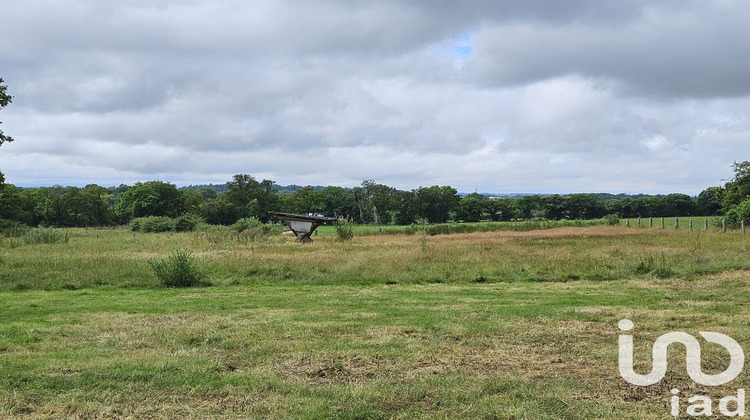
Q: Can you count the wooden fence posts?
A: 9